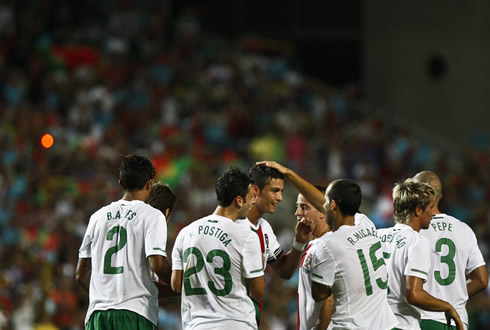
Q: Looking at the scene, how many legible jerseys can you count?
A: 4